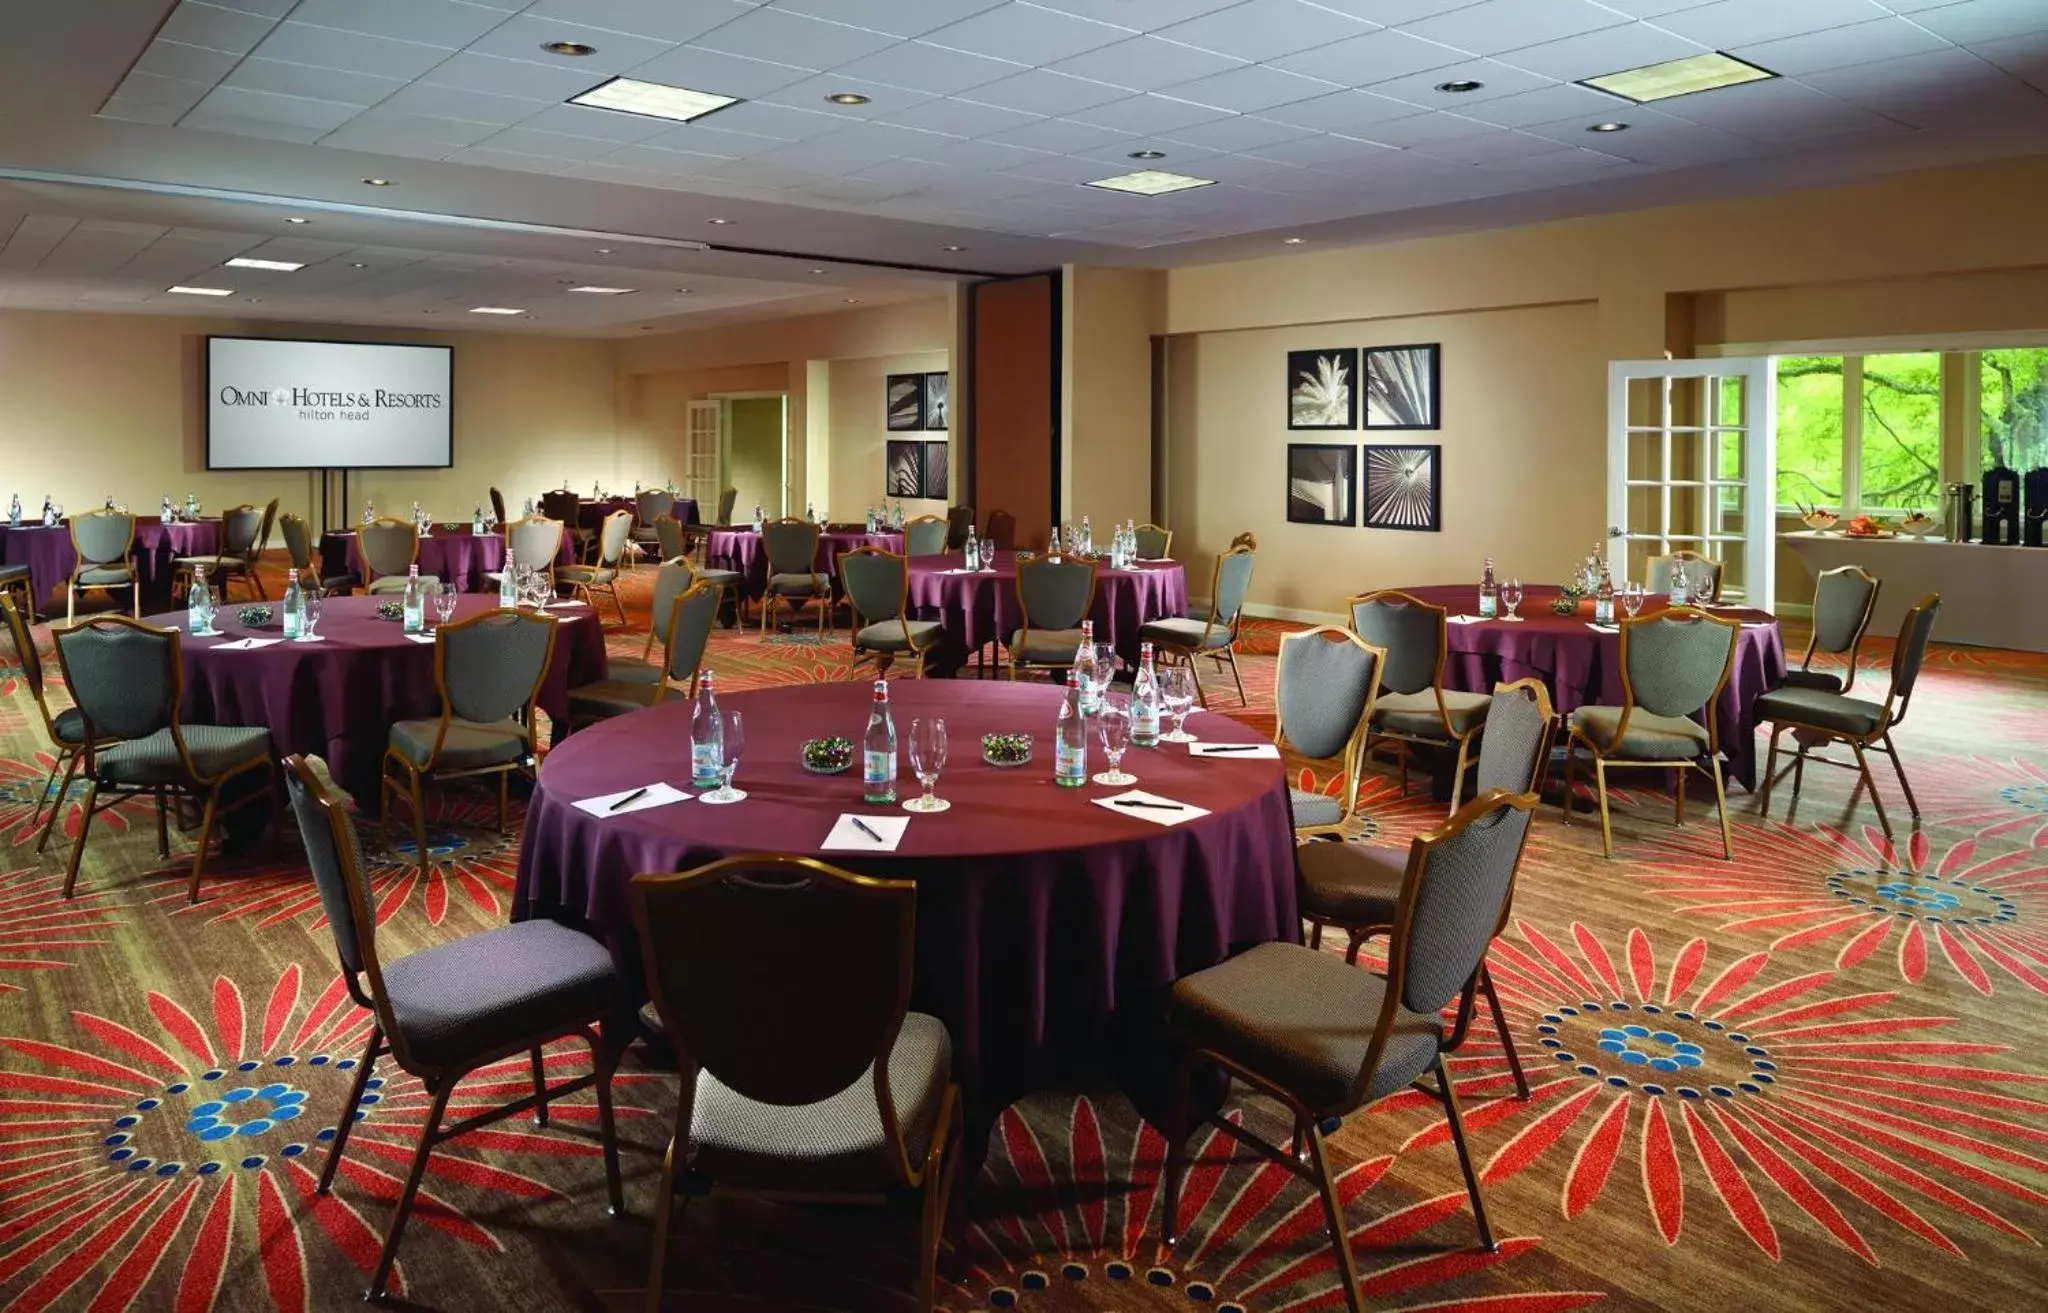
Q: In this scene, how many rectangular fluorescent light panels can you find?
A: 7